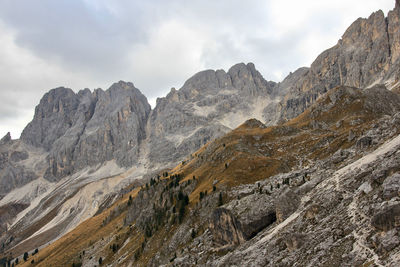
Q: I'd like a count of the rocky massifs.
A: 3